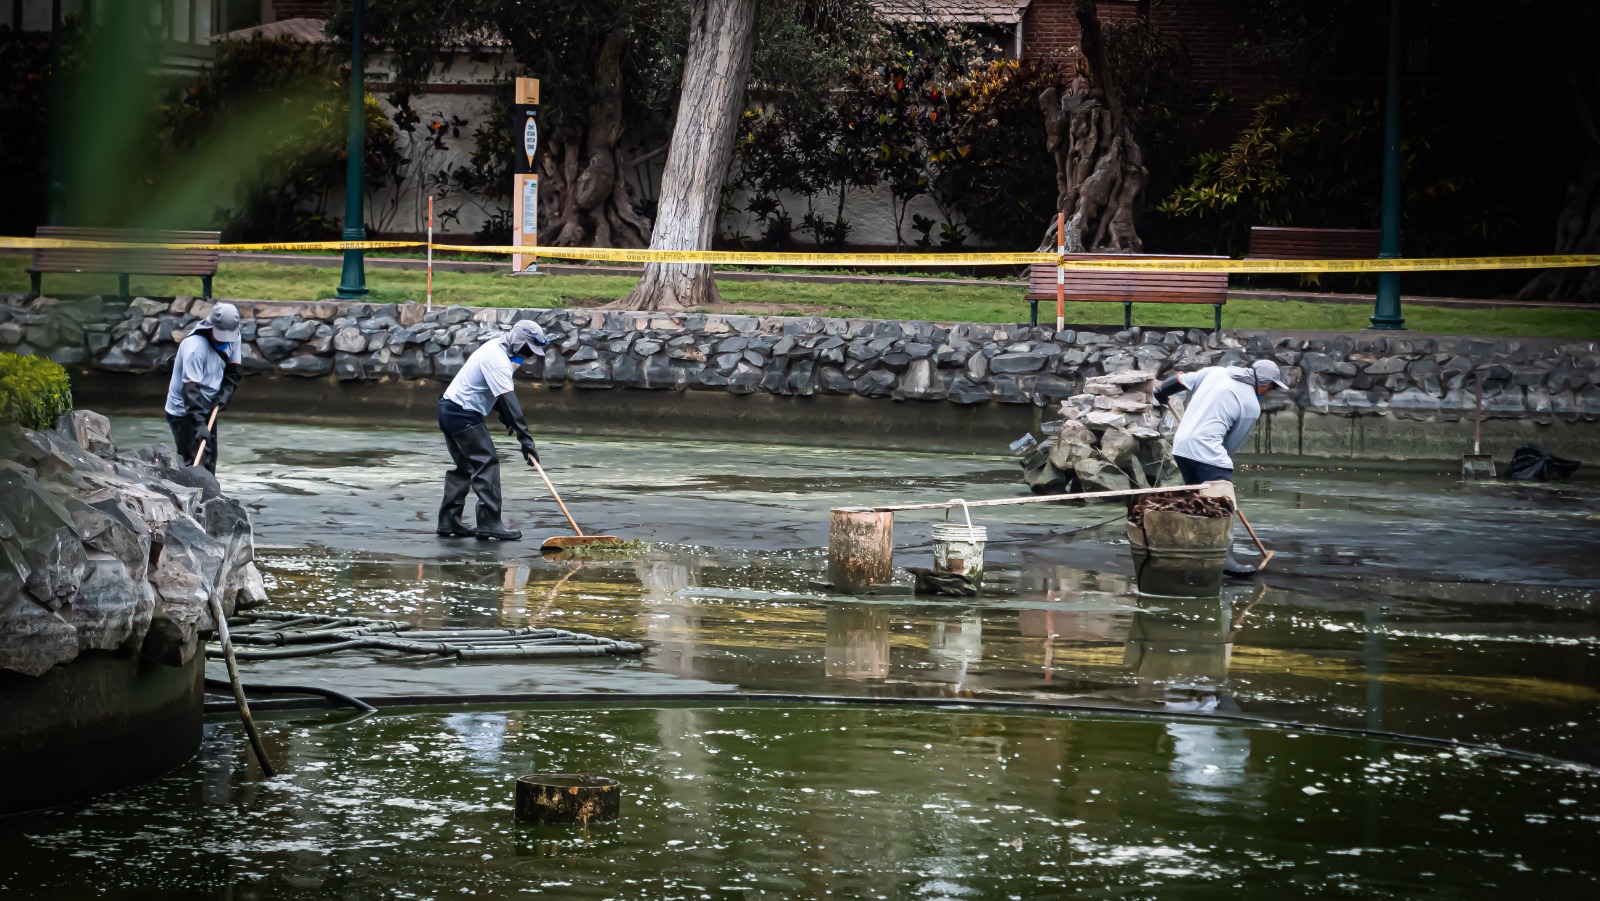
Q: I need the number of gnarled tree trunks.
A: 2